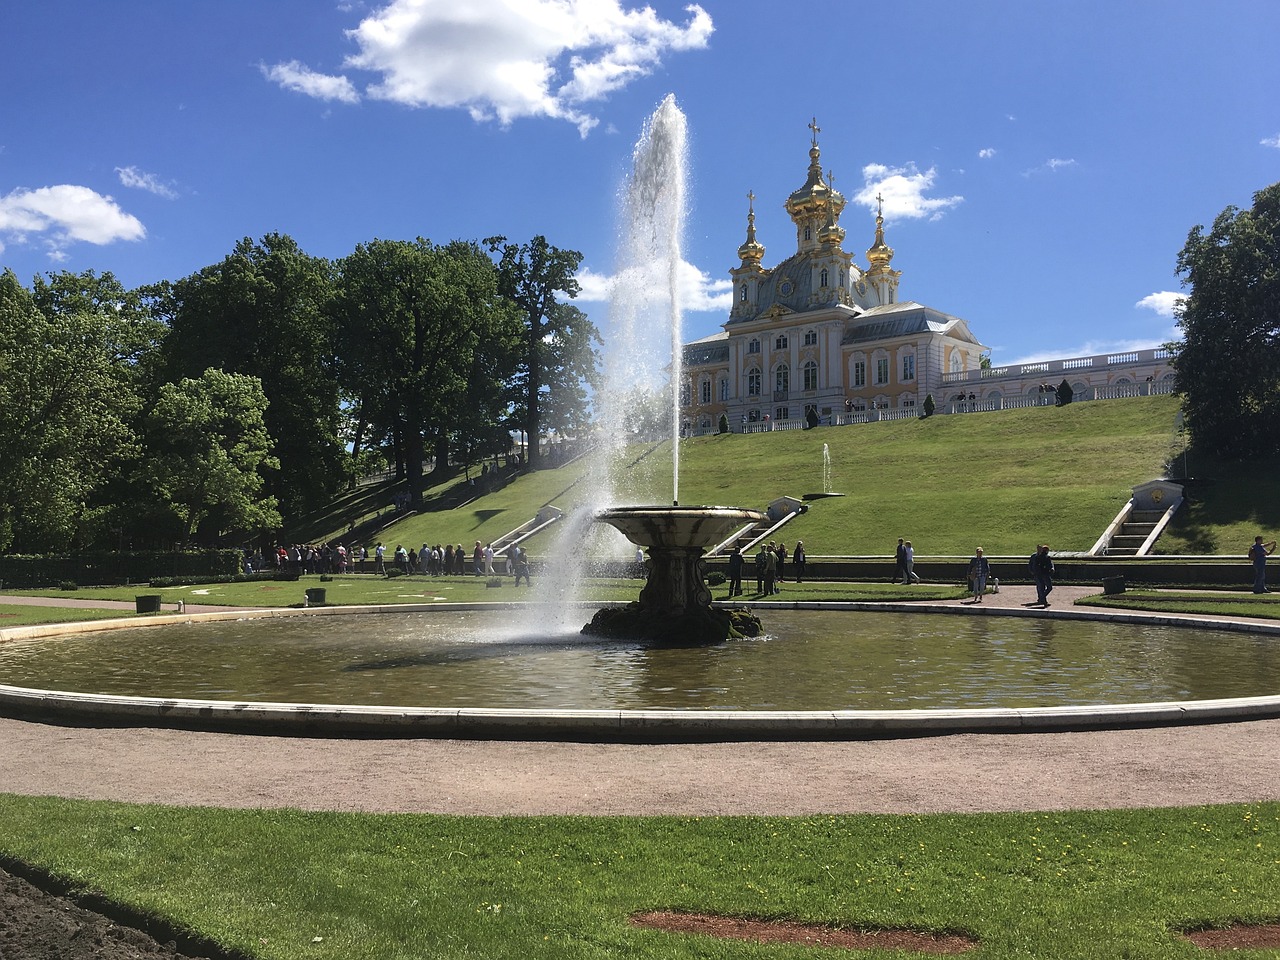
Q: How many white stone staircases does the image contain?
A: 3